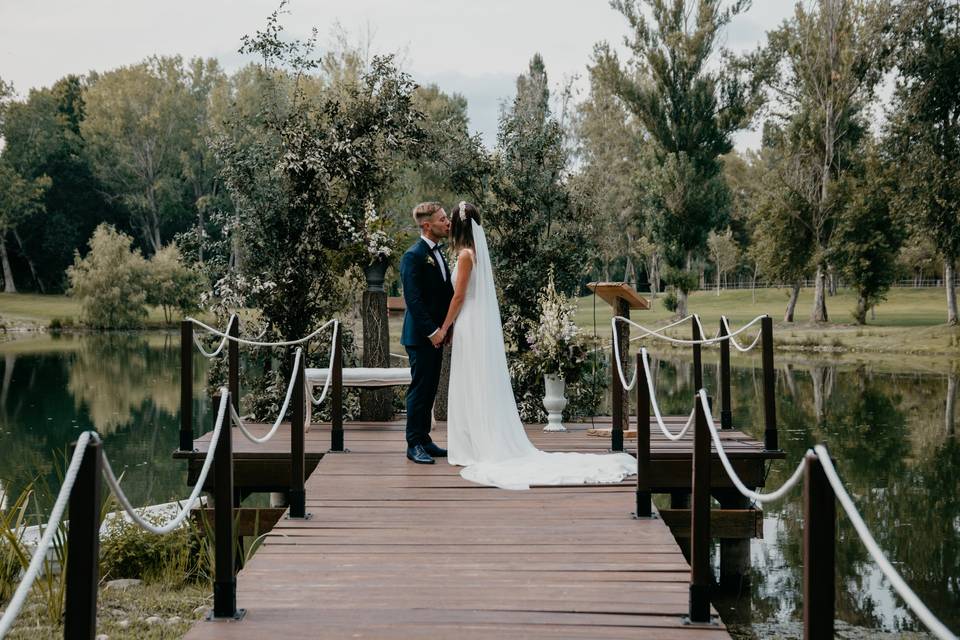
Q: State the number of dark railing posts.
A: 13